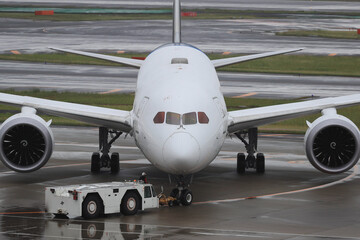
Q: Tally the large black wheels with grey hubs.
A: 2